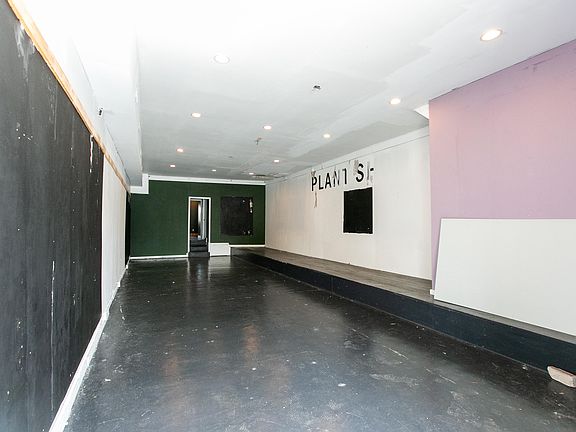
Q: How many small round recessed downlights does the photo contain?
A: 11